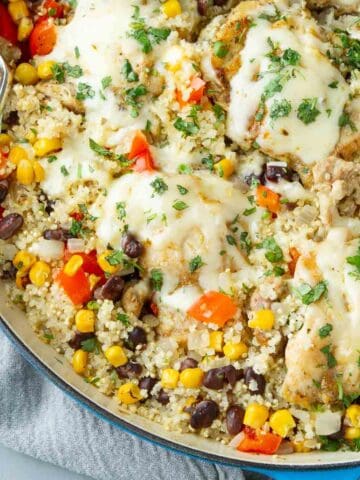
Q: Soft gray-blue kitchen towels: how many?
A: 1